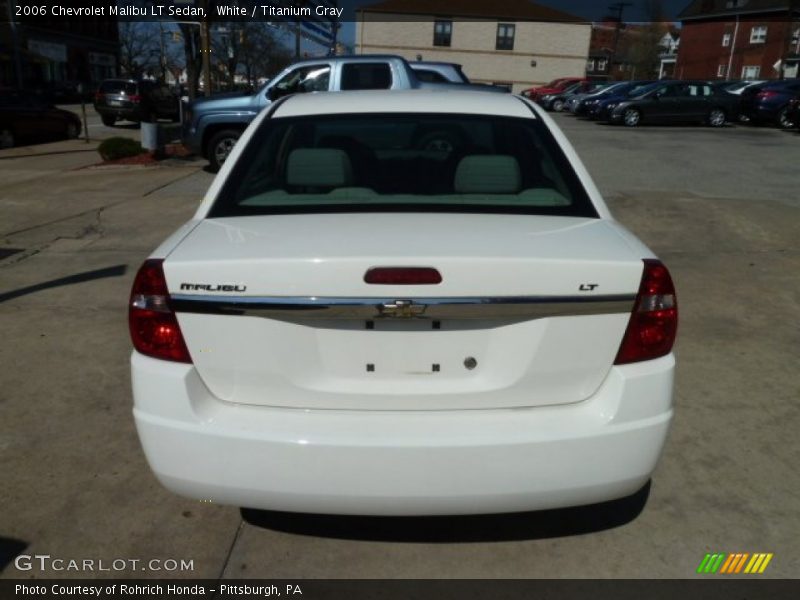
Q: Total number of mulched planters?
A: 1